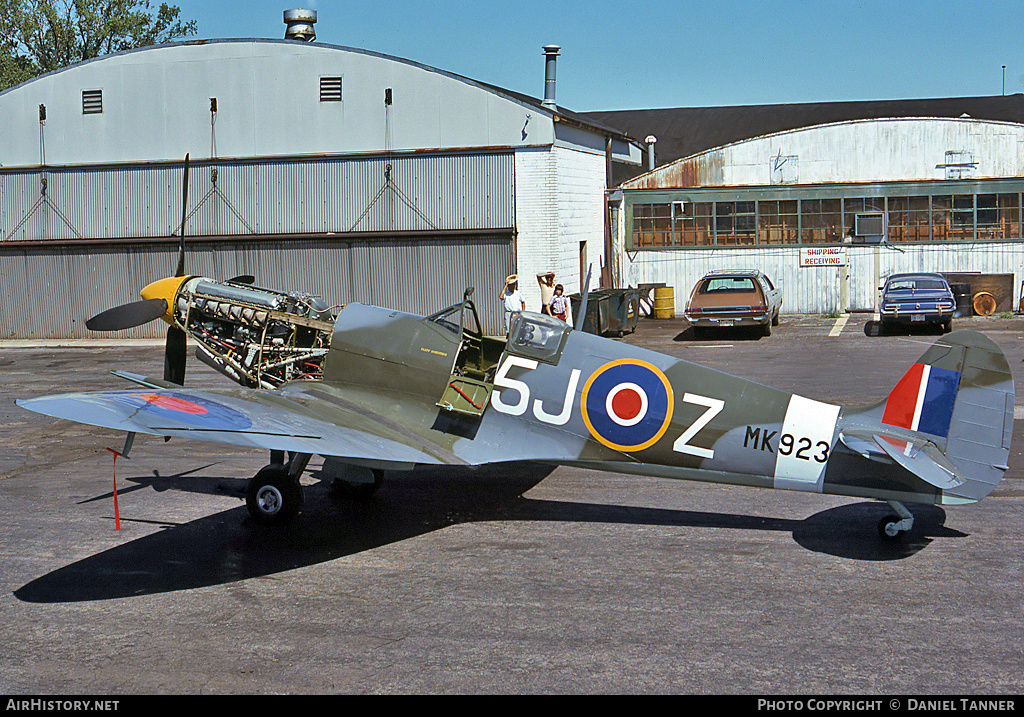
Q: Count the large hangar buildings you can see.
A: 2